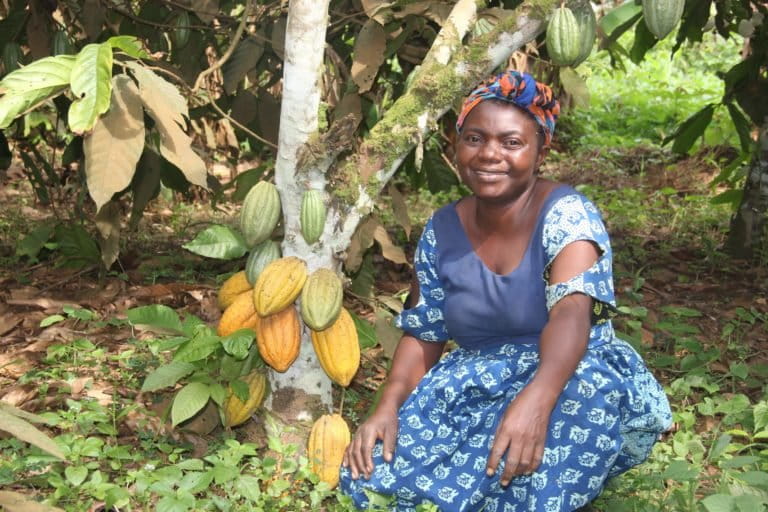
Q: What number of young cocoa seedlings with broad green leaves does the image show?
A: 1